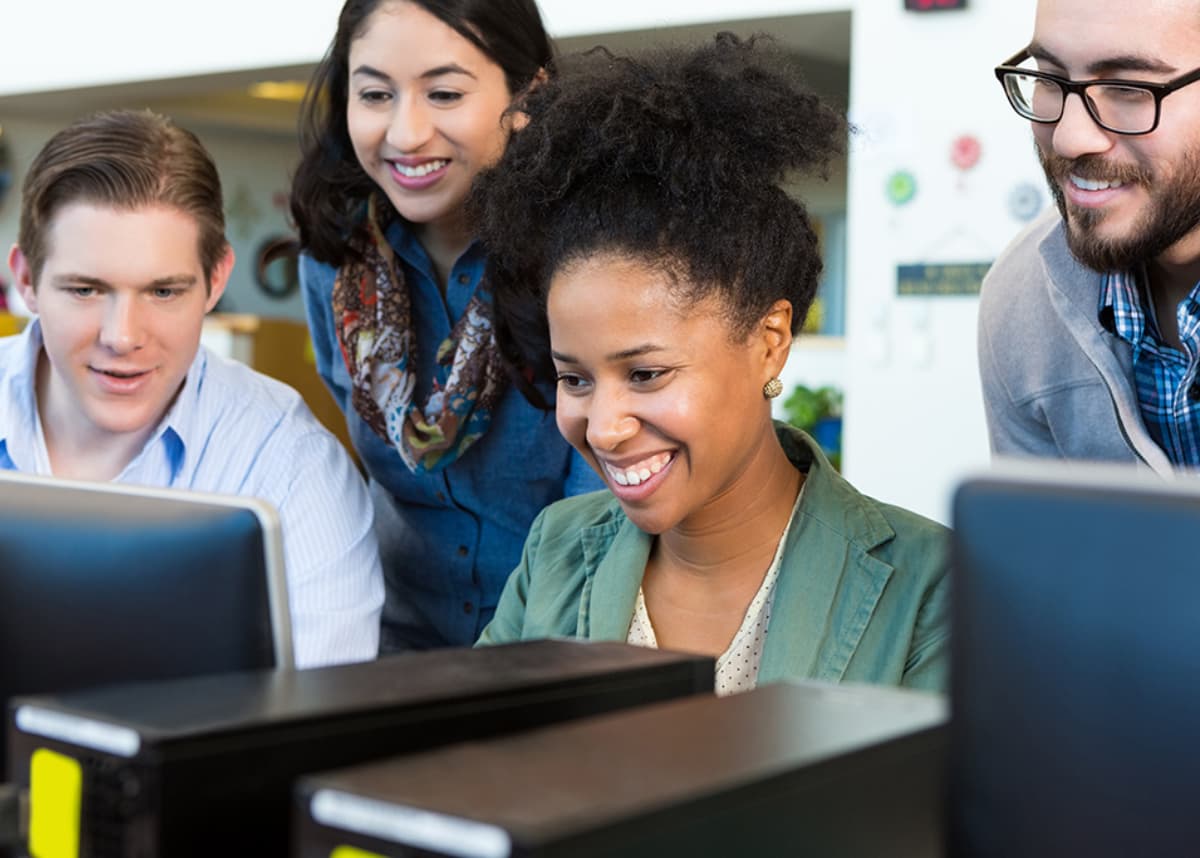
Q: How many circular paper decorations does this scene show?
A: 3